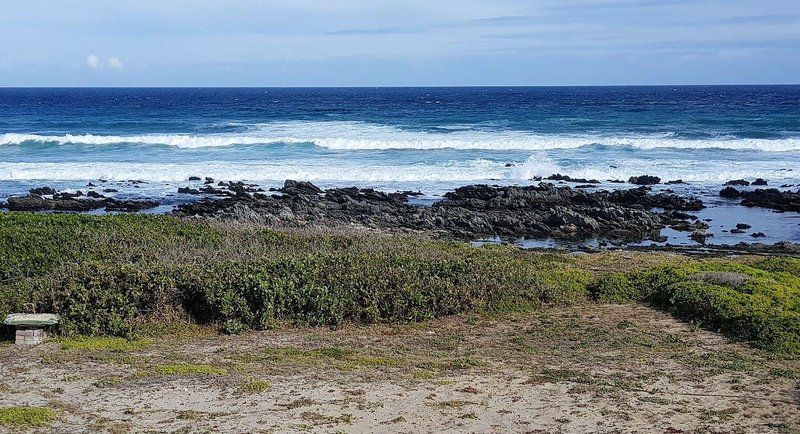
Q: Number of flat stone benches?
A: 1